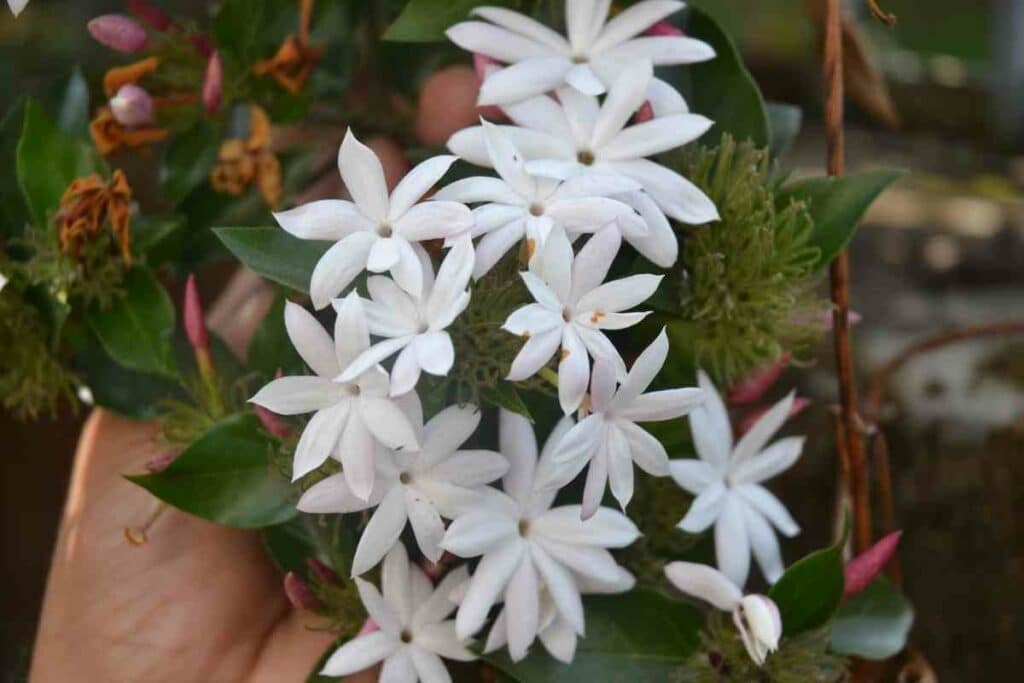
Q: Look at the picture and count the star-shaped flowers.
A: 12